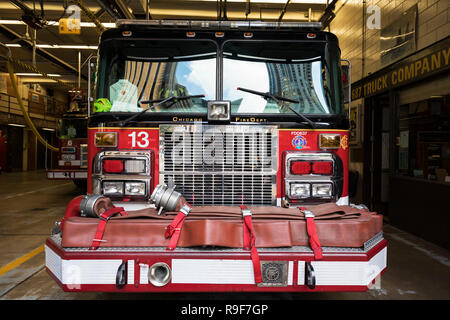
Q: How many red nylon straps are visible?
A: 4